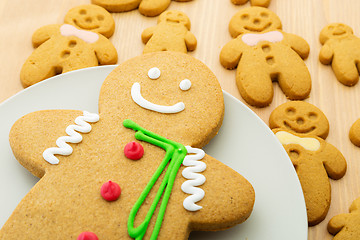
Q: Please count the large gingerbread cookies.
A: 1